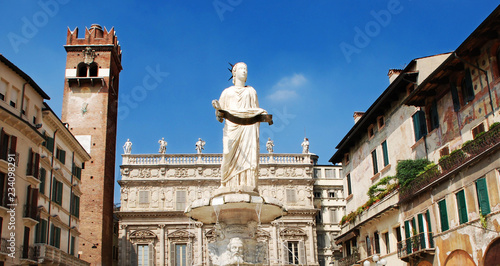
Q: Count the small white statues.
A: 5